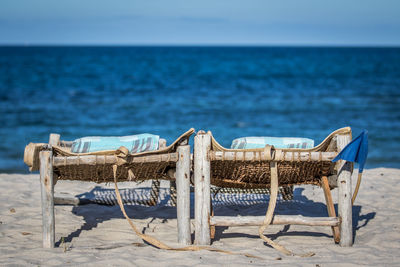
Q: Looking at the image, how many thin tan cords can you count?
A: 2